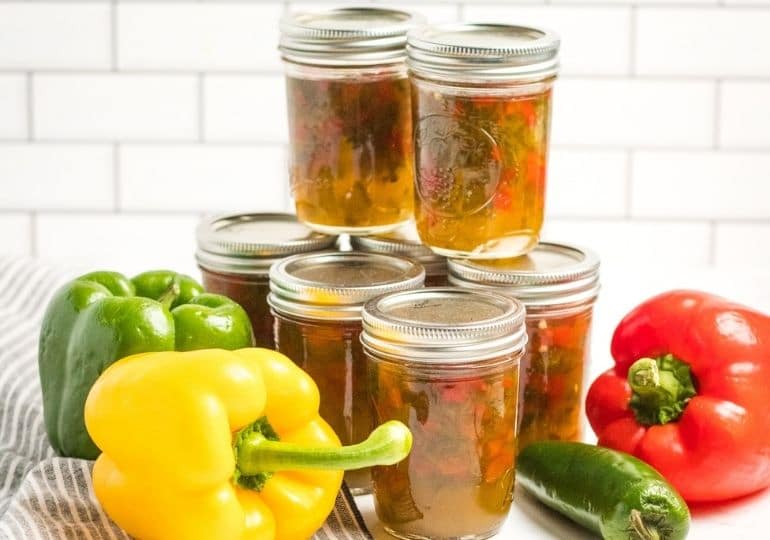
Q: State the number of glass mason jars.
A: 7